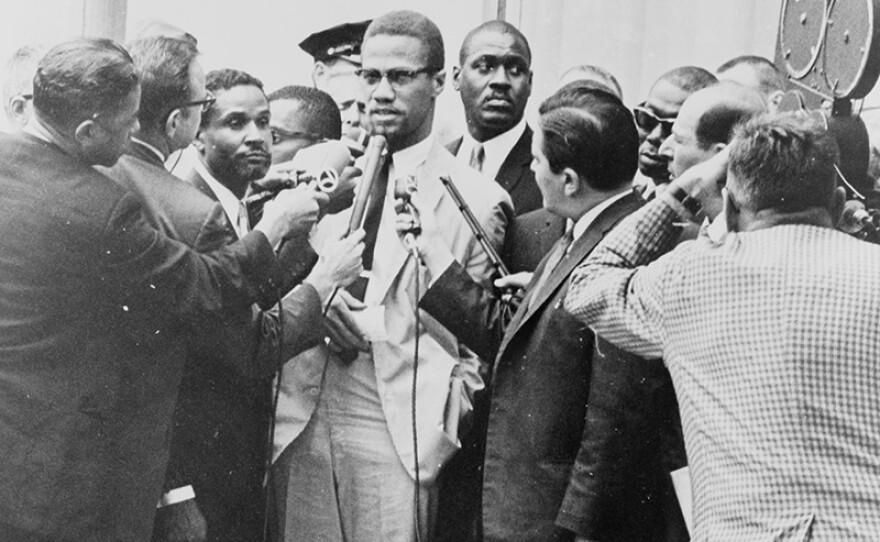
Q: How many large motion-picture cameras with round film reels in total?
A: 1